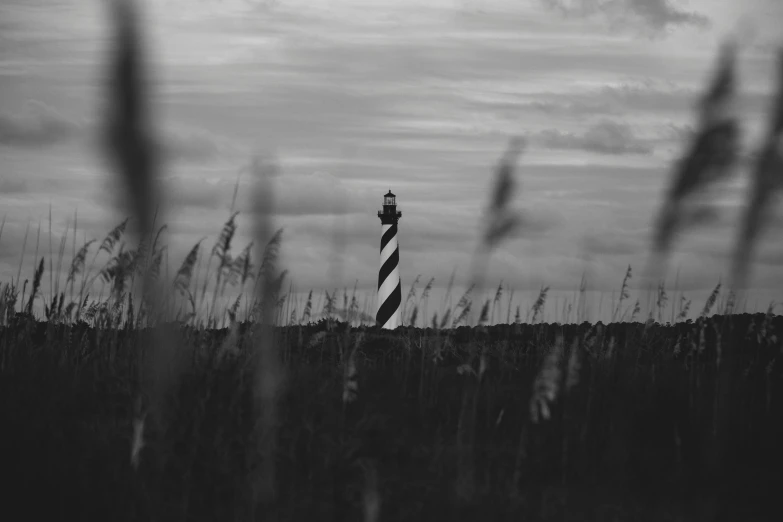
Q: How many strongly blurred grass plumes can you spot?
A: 5